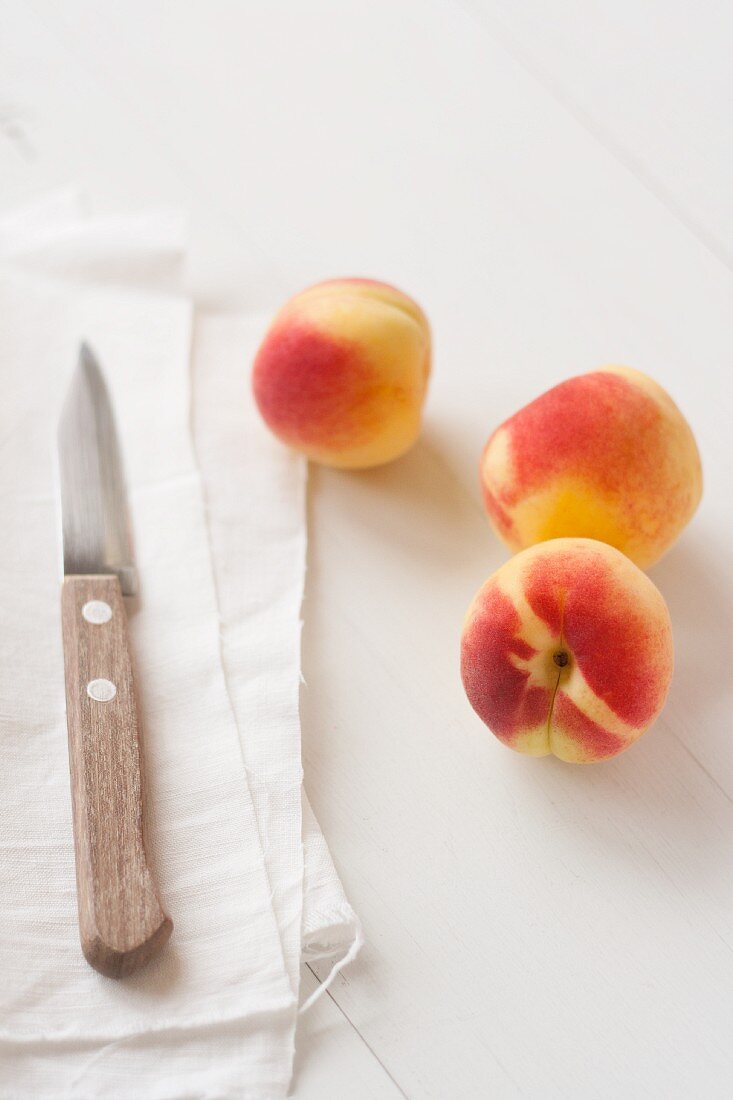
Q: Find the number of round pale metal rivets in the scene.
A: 2